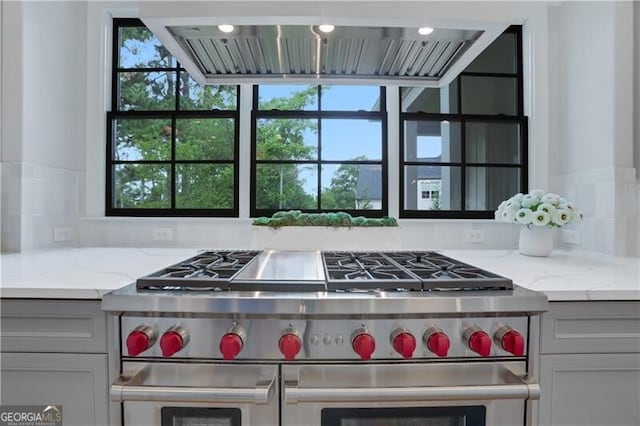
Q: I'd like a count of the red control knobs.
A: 9